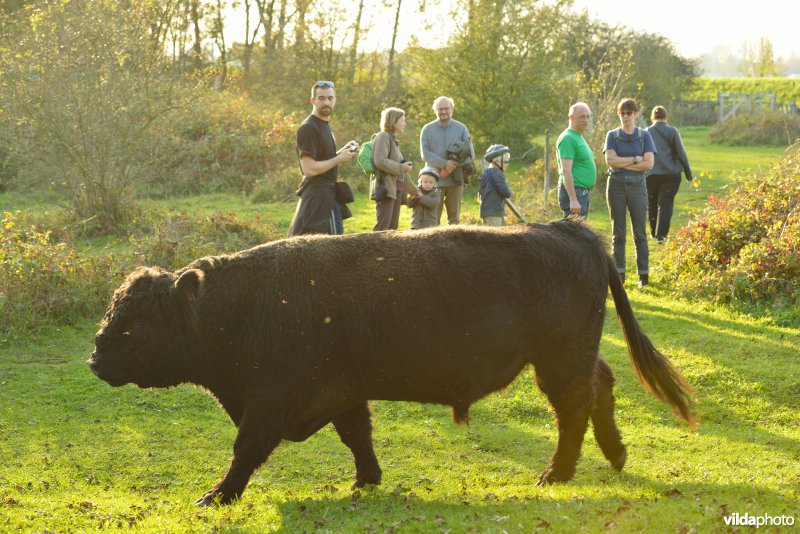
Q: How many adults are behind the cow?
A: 6